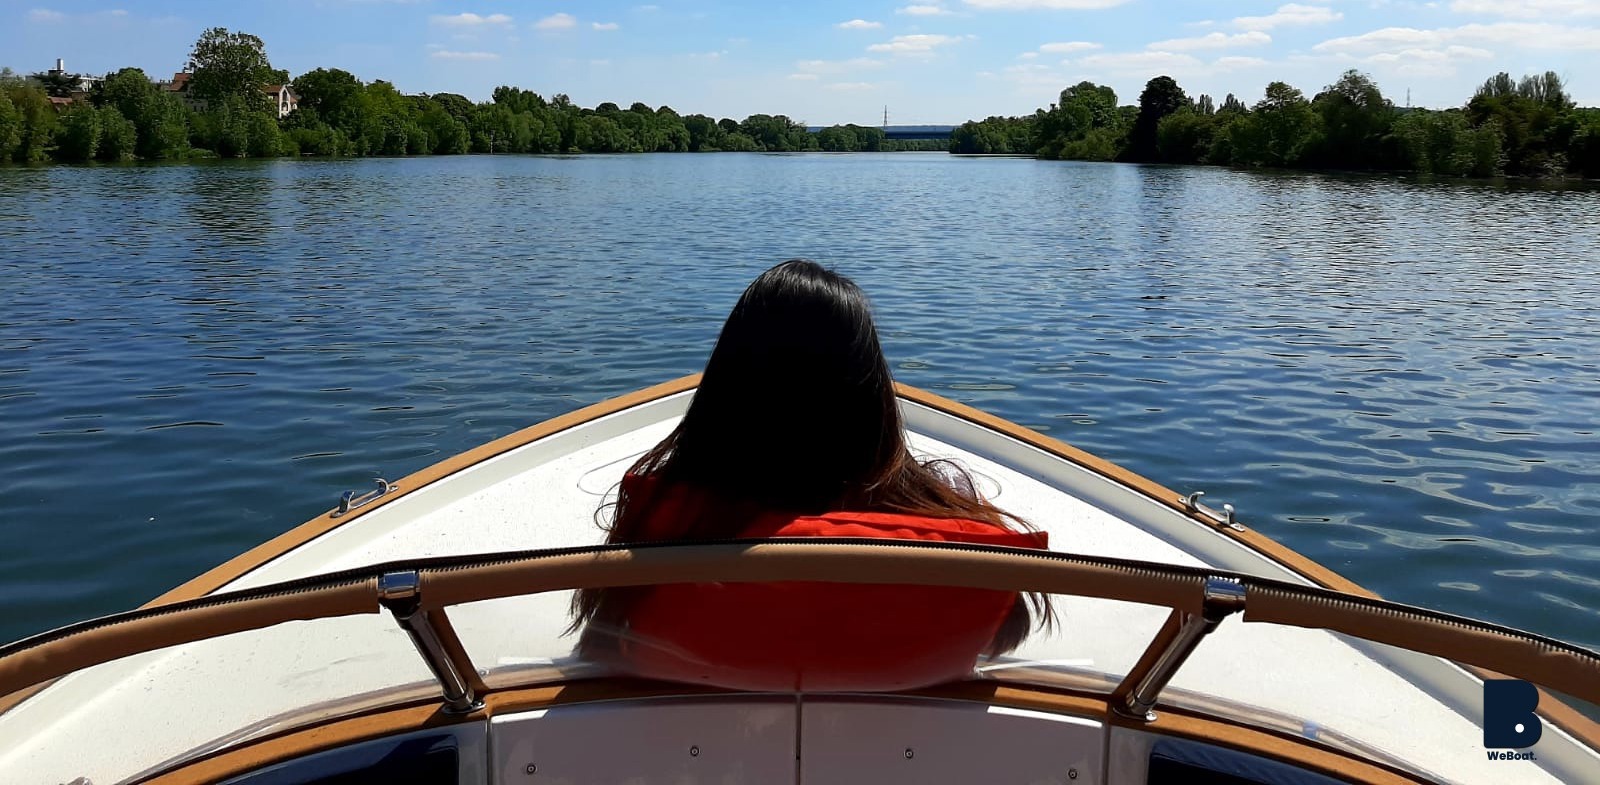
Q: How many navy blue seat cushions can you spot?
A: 2